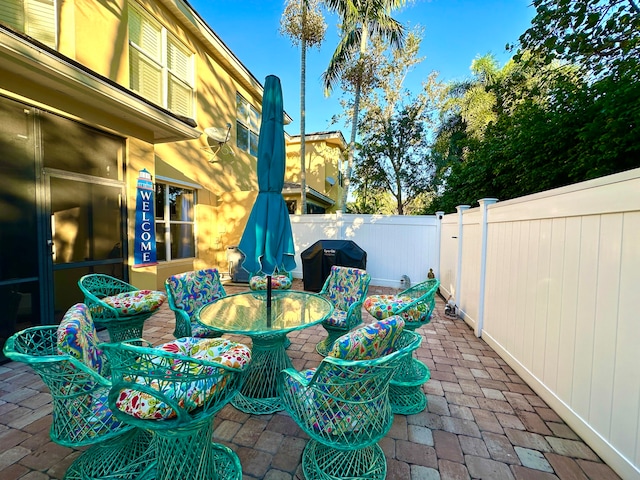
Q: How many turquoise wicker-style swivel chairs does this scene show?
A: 8